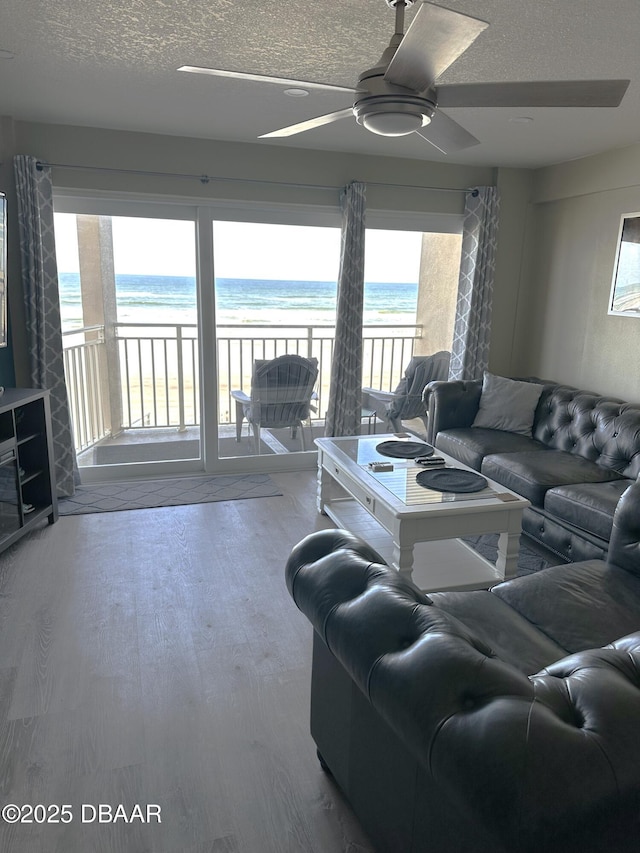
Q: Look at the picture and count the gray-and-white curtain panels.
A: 3